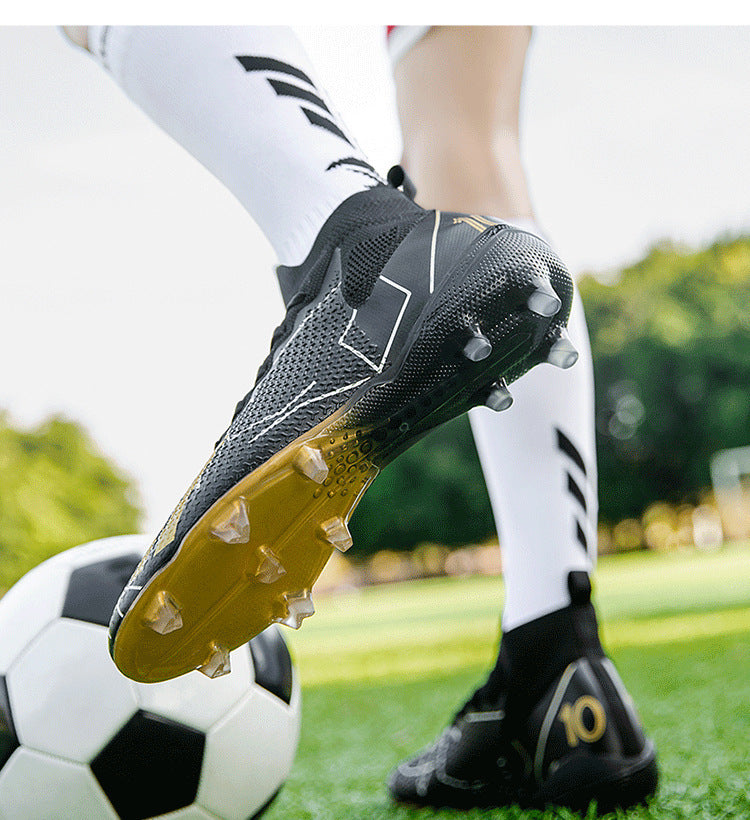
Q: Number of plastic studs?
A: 11